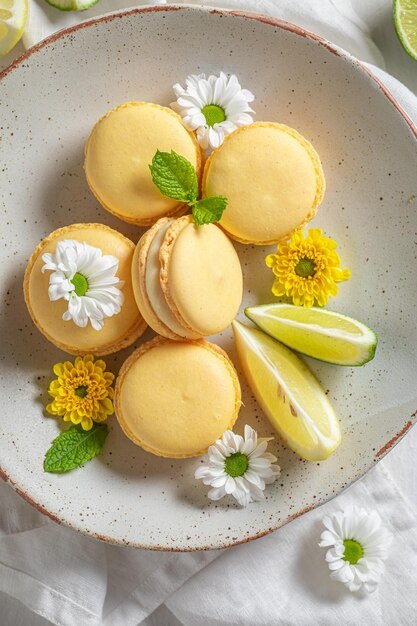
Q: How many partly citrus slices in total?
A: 3